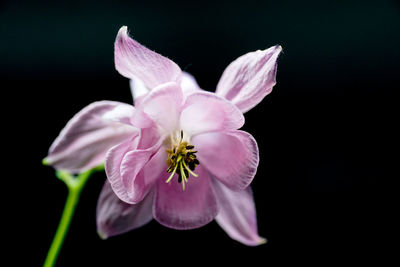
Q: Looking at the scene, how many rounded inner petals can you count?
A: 5